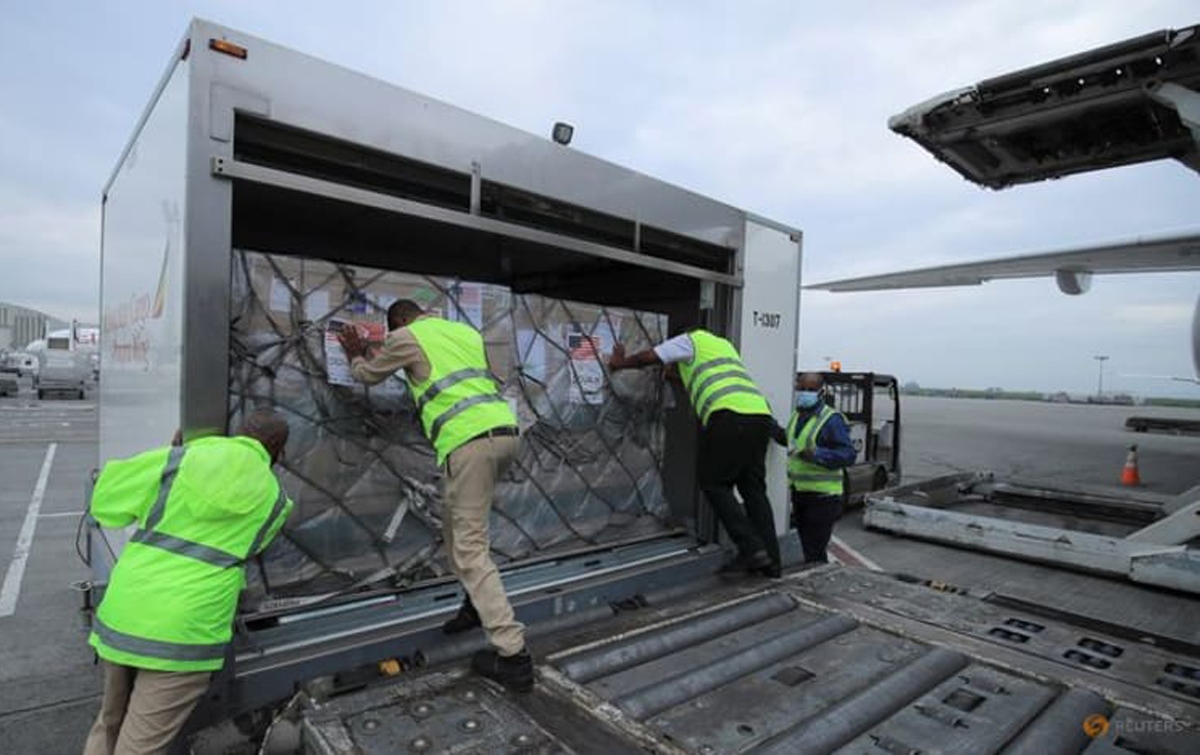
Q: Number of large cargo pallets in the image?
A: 1